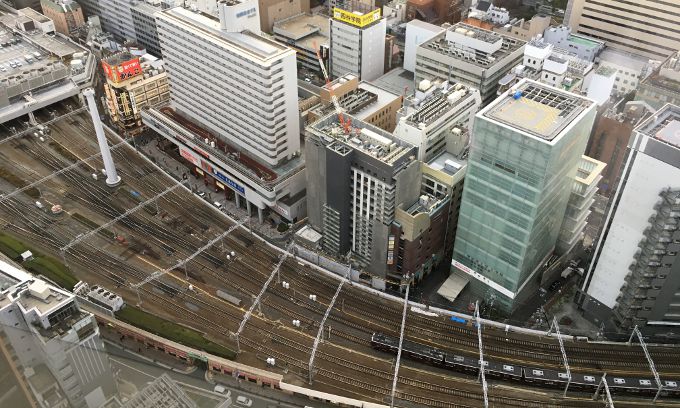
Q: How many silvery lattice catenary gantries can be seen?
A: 11